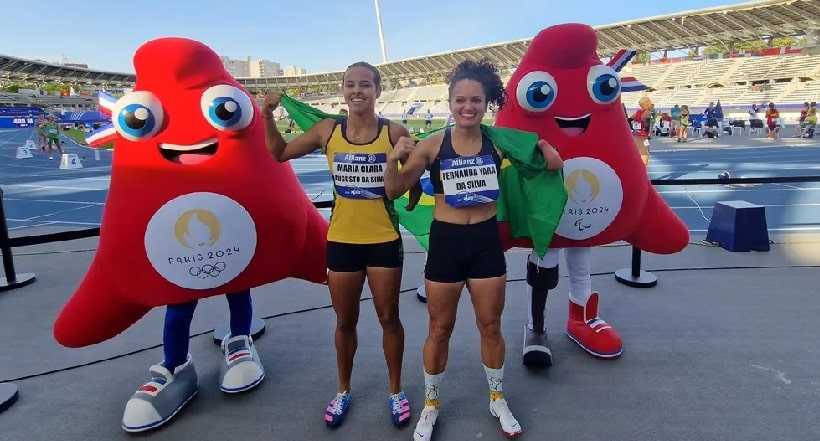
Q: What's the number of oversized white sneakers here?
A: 2